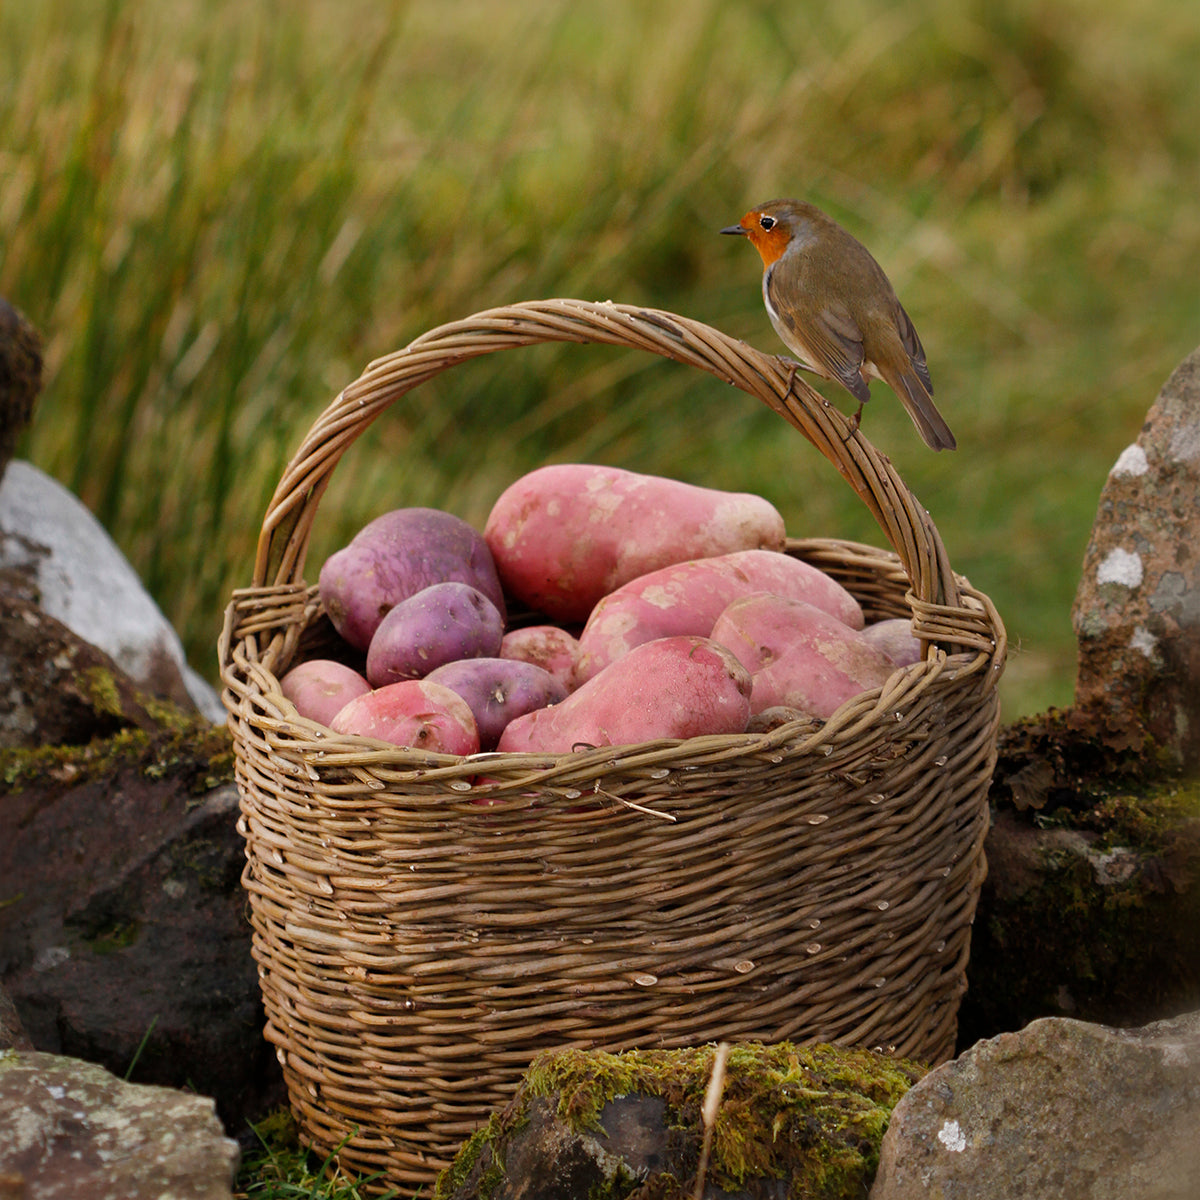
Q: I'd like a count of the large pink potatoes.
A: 4